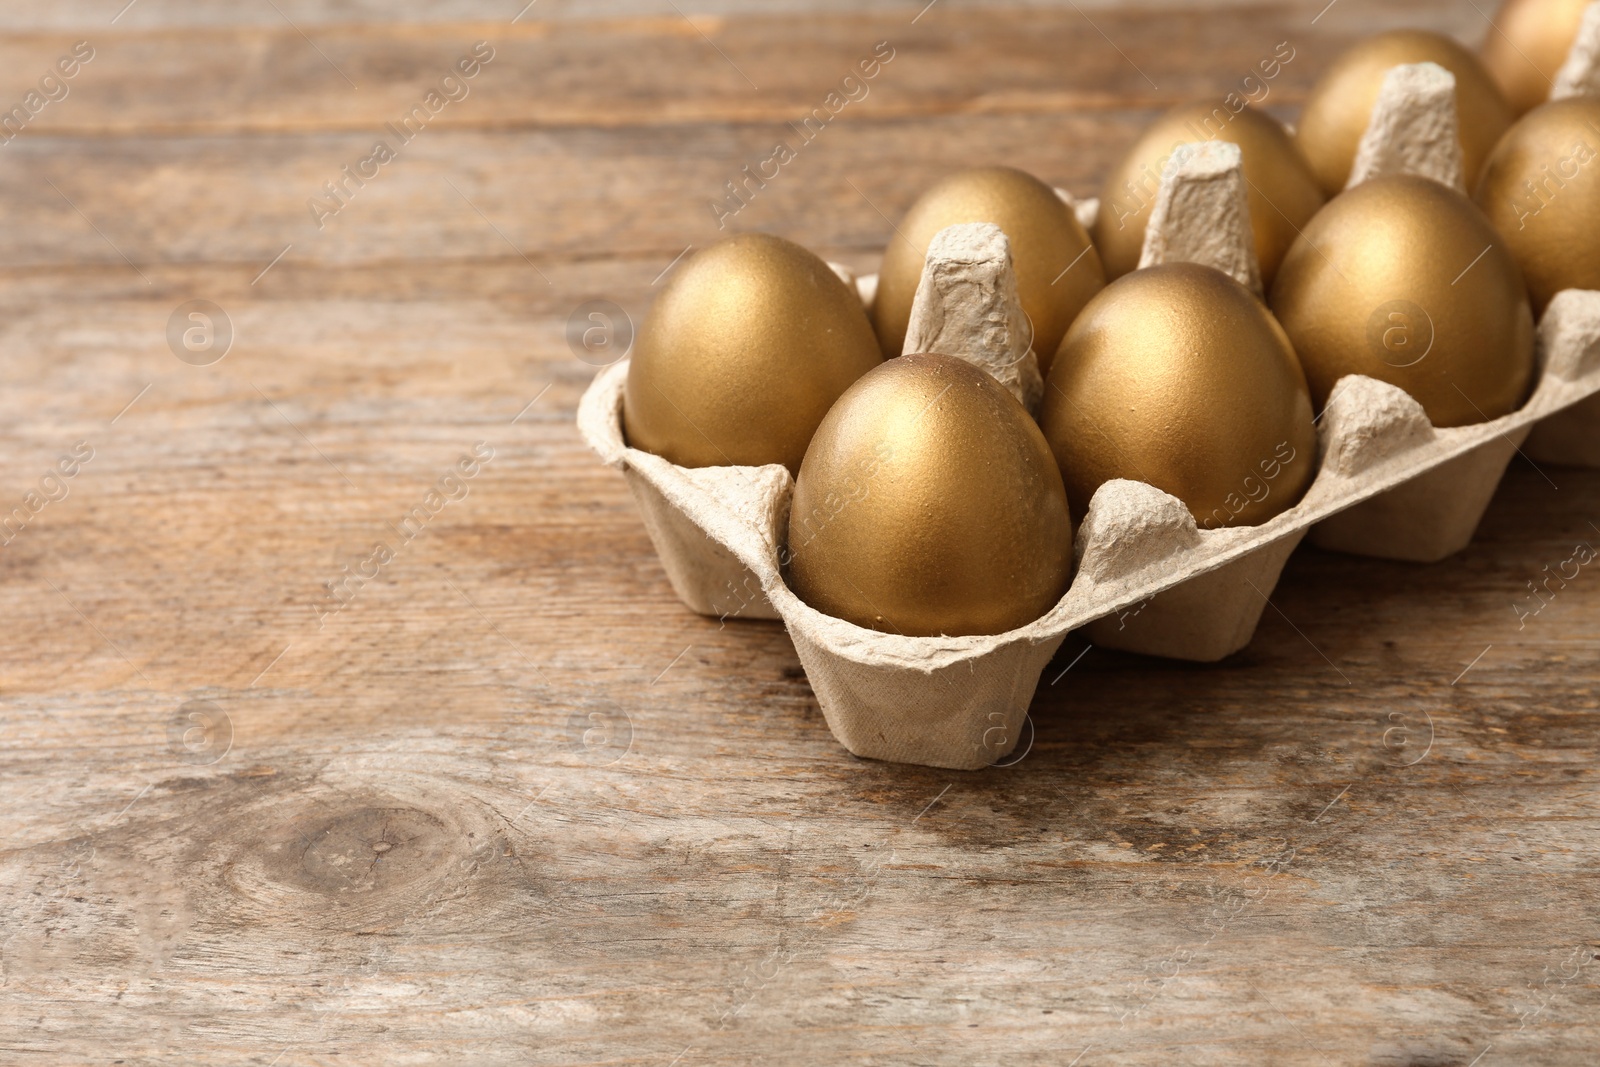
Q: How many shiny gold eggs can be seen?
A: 9